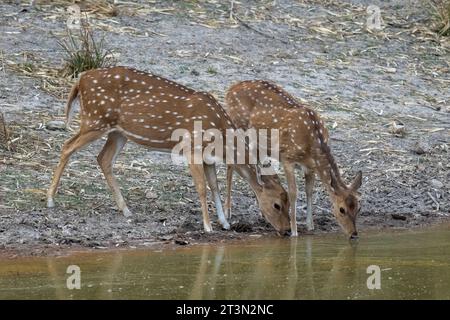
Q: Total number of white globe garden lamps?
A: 0